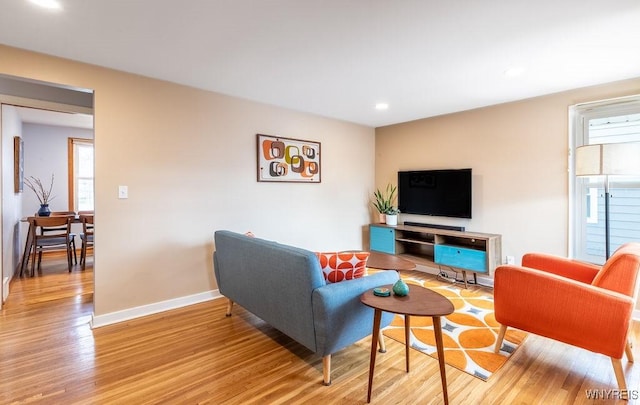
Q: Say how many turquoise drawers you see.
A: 2